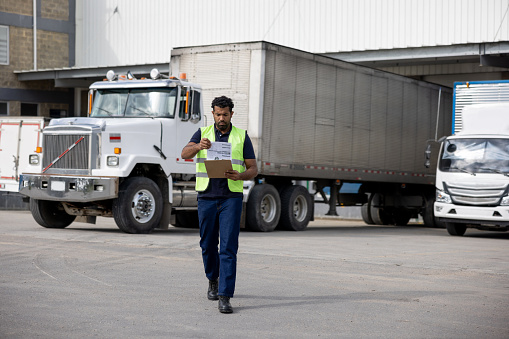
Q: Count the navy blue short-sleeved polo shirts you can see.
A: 1